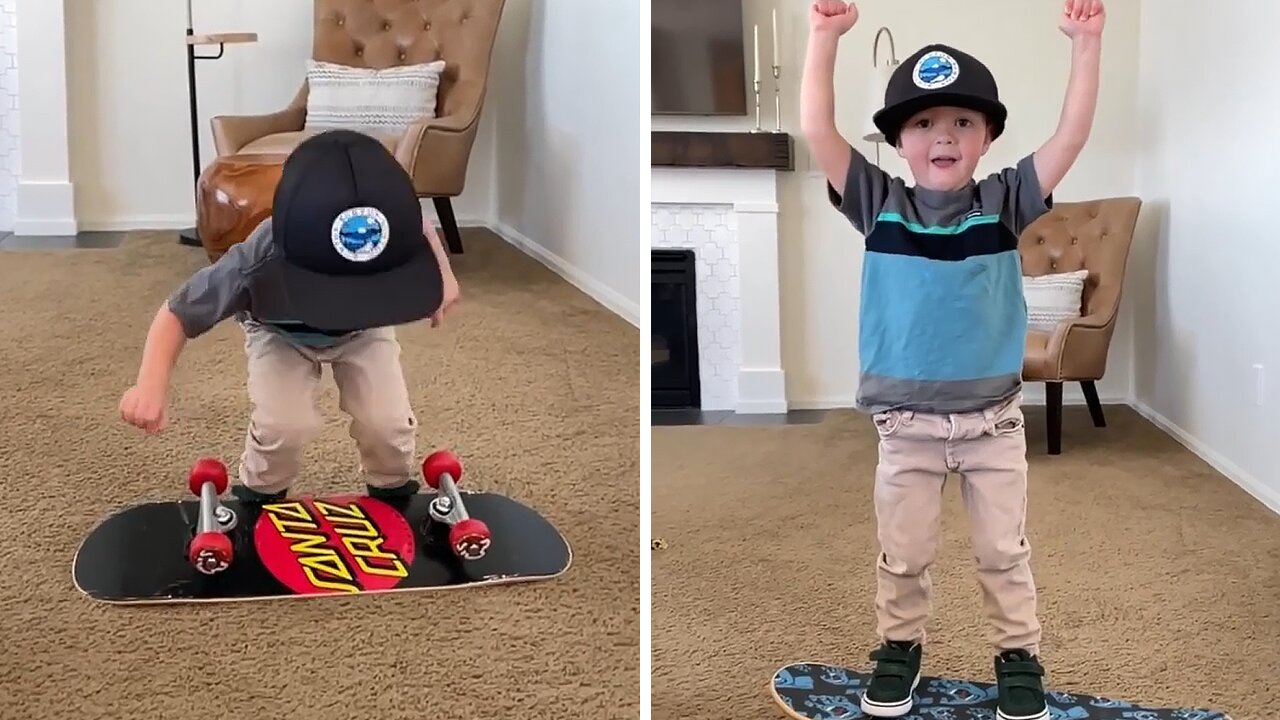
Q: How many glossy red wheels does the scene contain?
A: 4